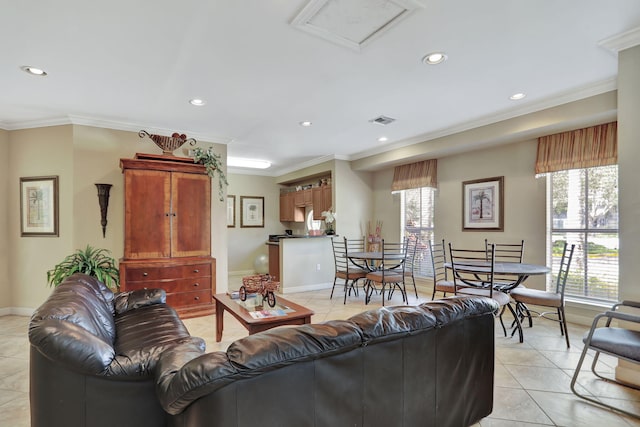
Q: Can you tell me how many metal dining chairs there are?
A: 8